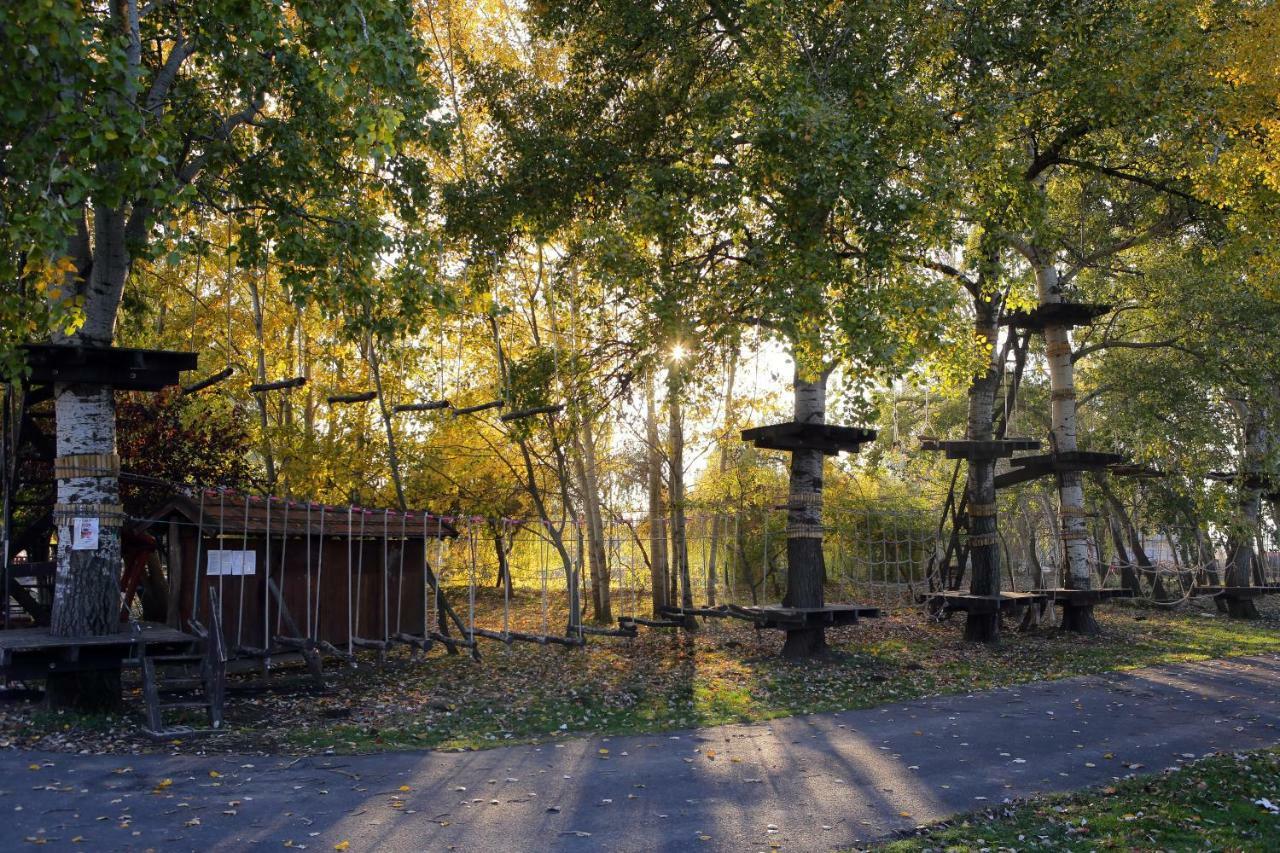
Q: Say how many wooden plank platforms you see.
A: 11